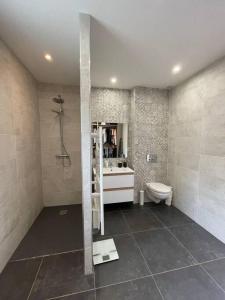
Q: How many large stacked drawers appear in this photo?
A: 2